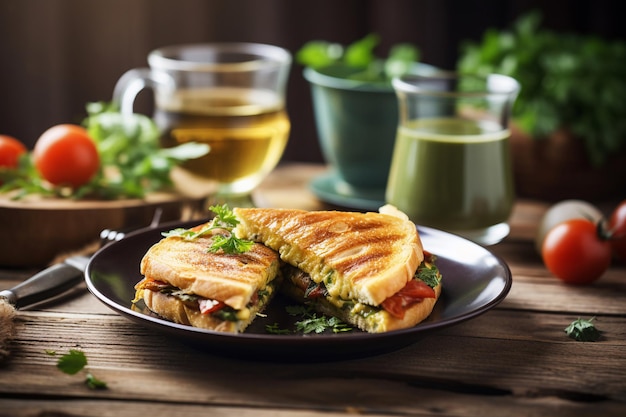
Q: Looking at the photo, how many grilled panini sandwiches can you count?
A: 2